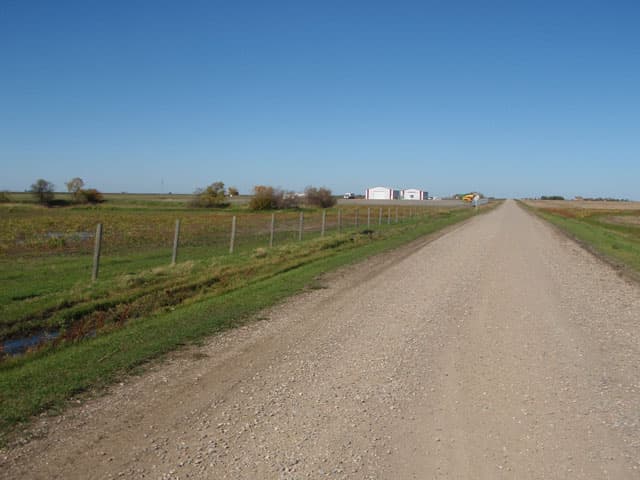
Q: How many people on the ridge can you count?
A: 0